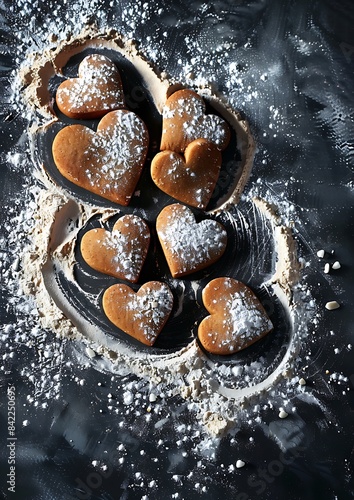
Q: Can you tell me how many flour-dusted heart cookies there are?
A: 8